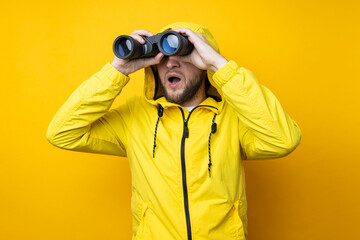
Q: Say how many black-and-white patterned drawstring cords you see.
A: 2